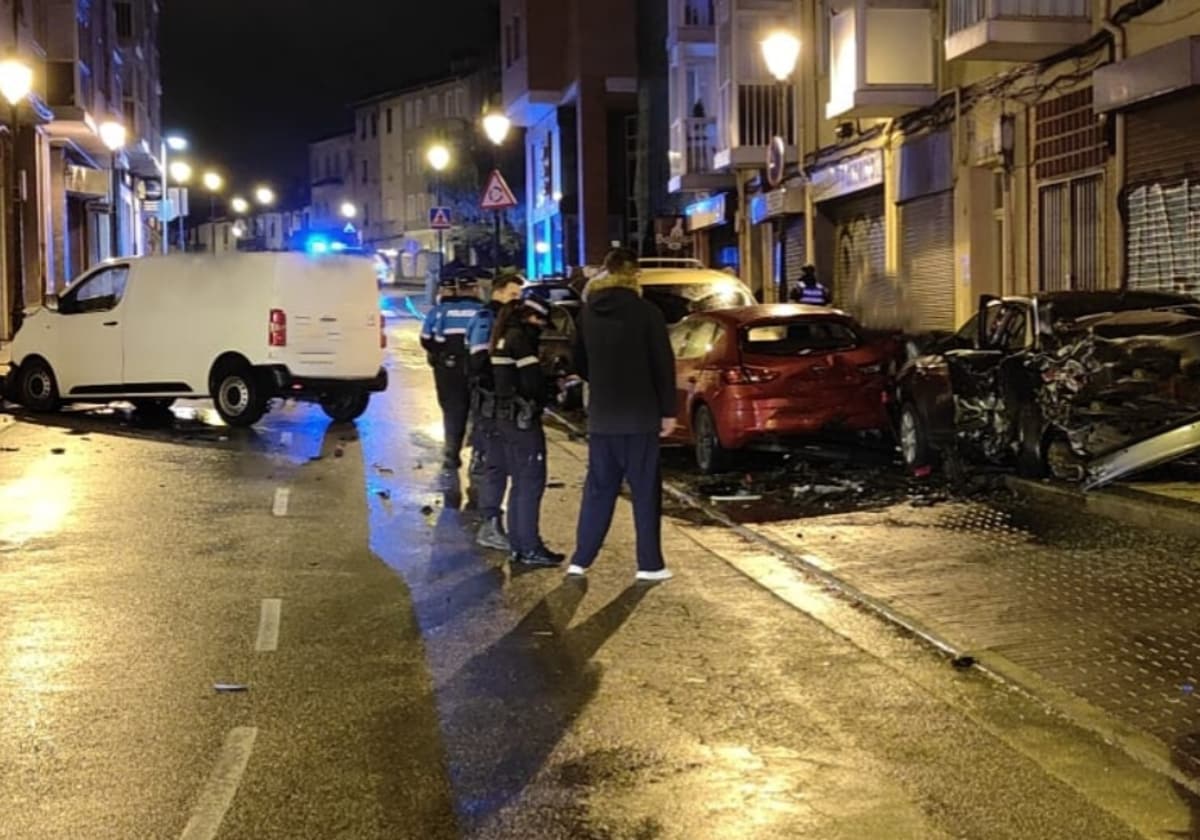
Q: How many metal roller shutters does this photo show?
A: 4